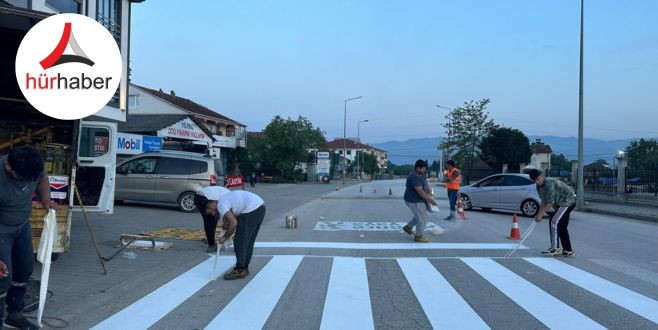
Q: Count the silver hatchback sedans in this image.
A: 1